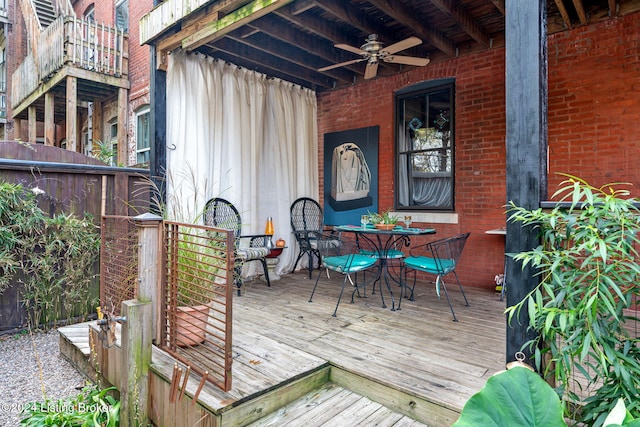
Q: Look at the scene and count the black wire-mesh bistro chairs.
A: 3